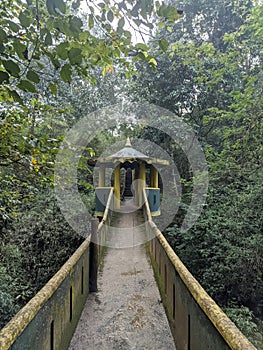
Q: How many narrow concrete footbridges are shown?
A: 1